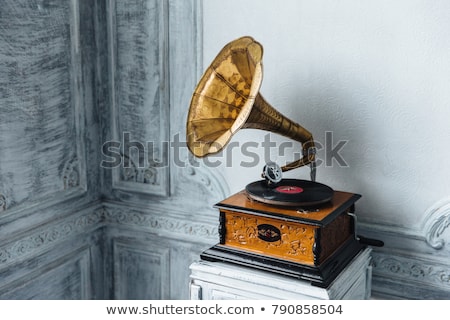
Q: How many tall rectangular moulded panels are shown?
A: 2